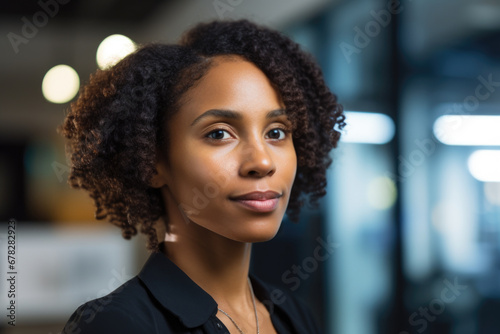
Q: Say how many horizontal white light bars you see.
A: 3